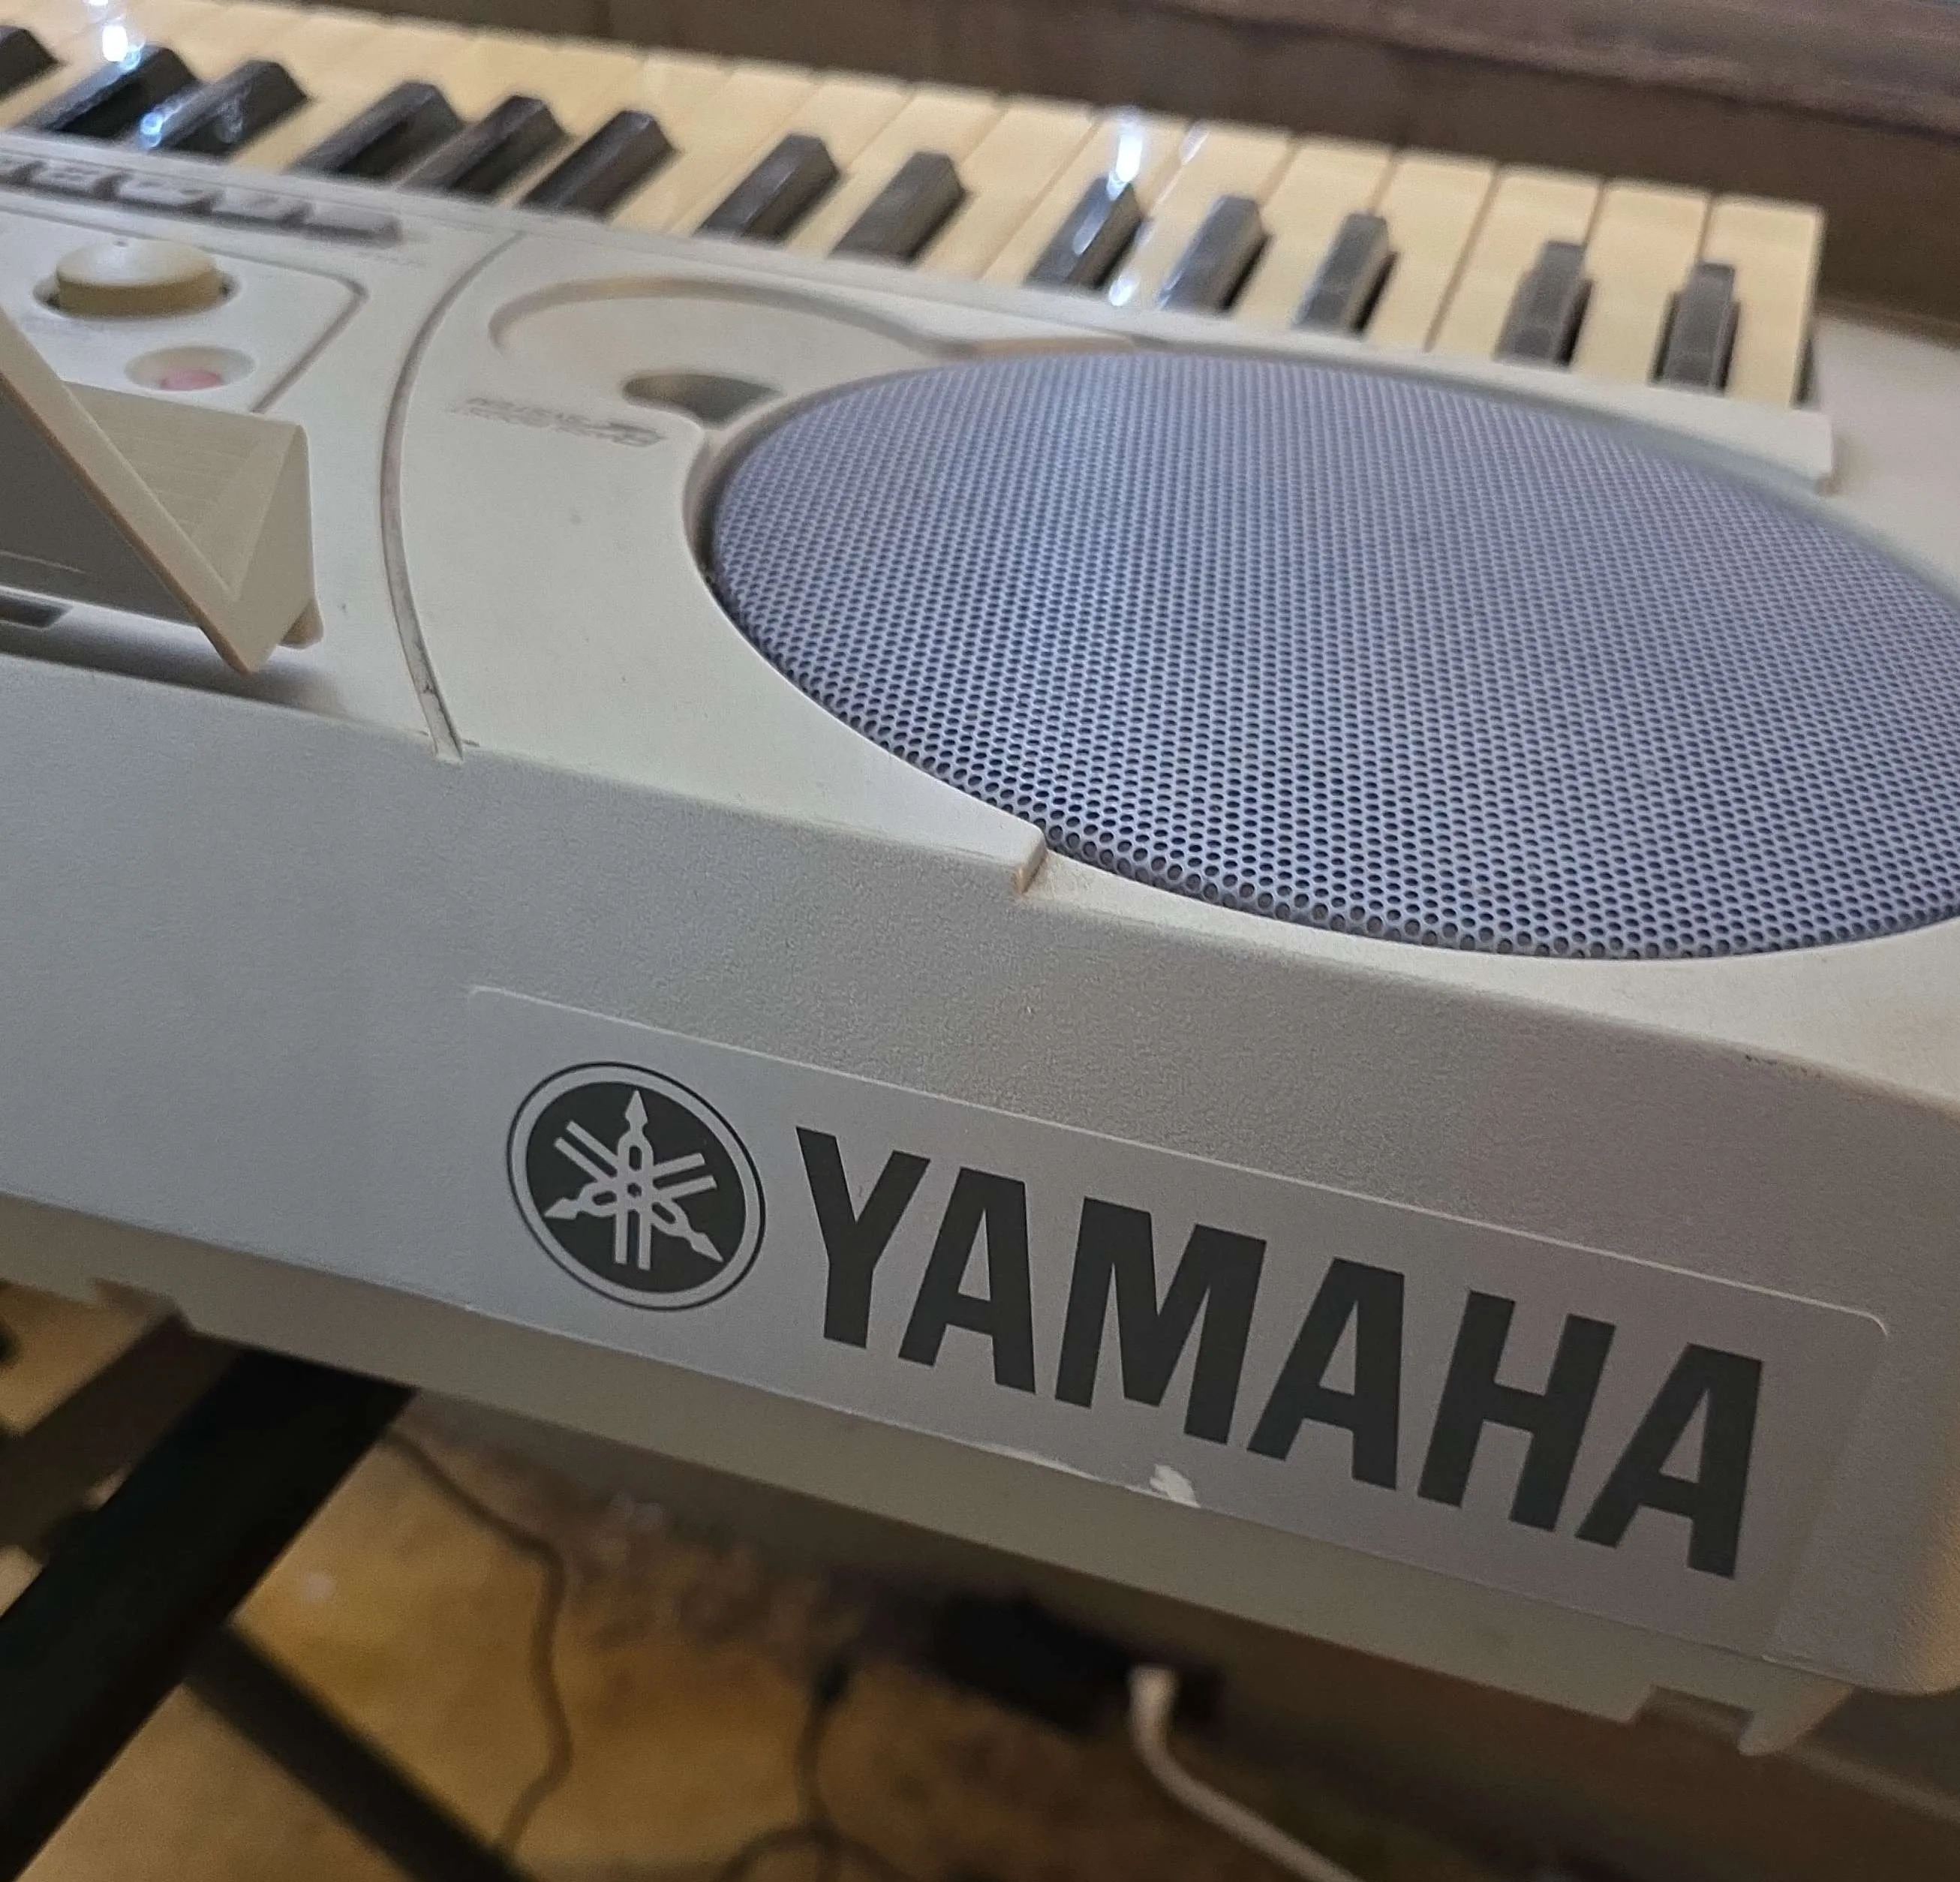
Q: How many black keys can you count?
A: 13